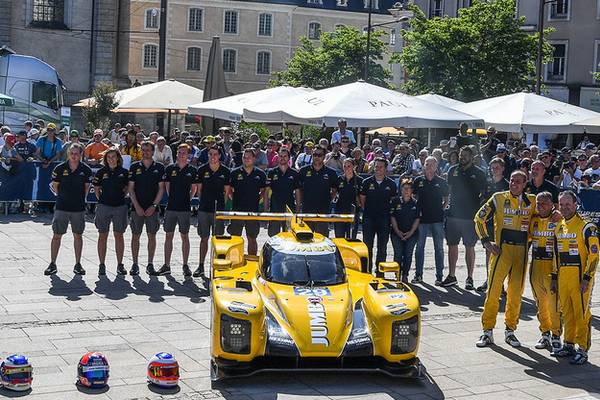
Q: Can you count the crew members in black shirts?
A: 15